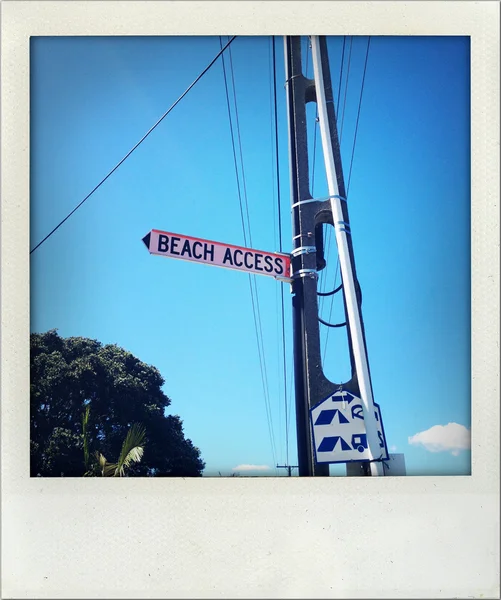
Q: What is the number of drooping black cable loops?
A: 2